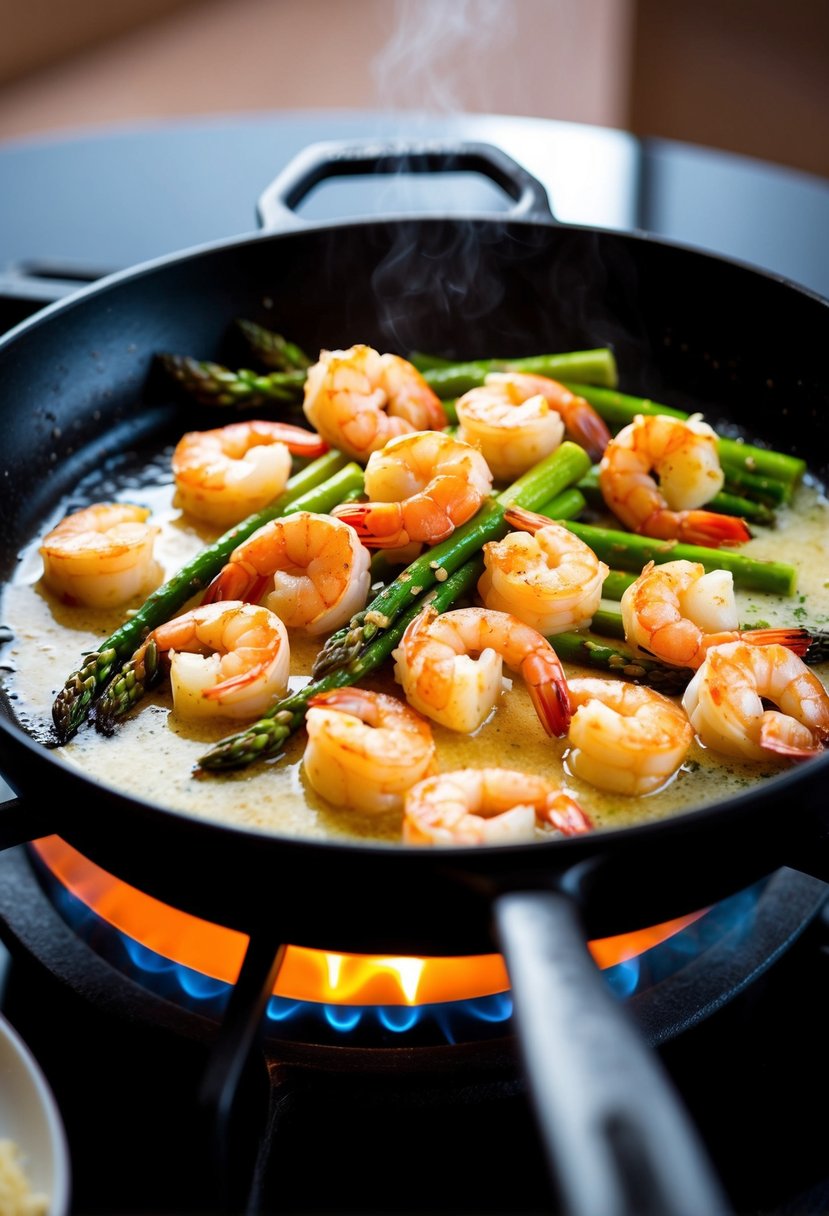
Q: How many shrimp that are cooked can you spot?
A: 15